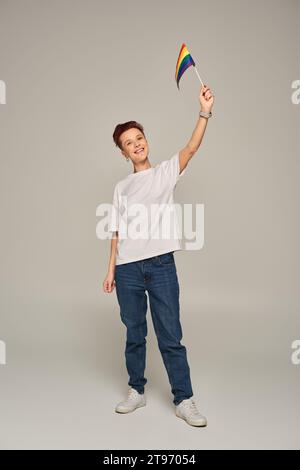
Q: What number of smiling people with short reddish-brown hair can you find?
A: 1